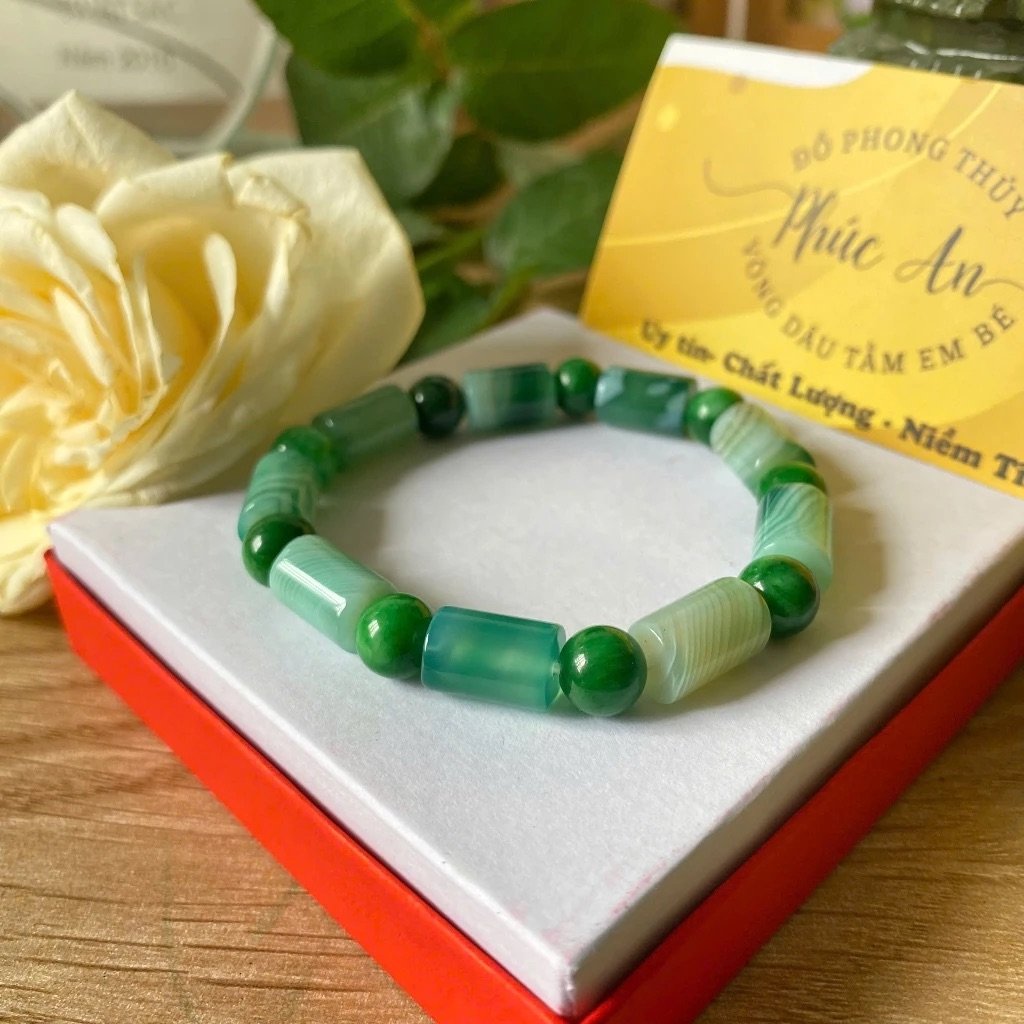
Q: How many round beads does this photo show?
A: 9